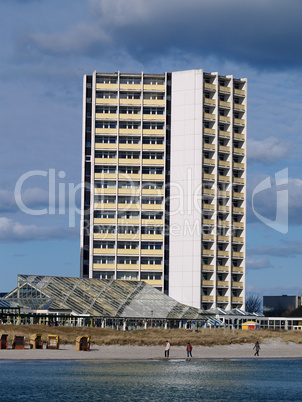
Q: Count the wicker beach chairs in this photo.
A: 5